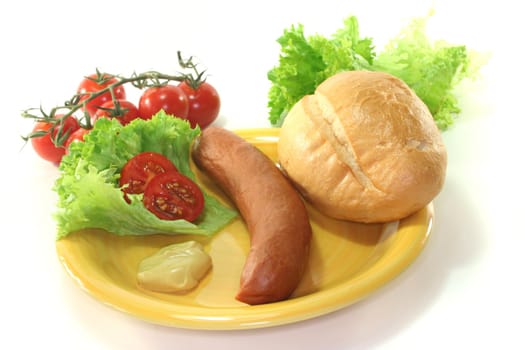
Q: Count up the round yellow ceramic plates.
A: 1